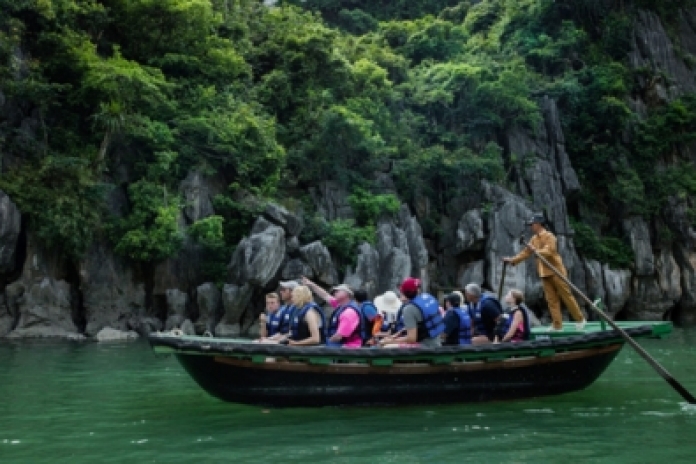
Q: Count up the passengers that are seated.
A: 11